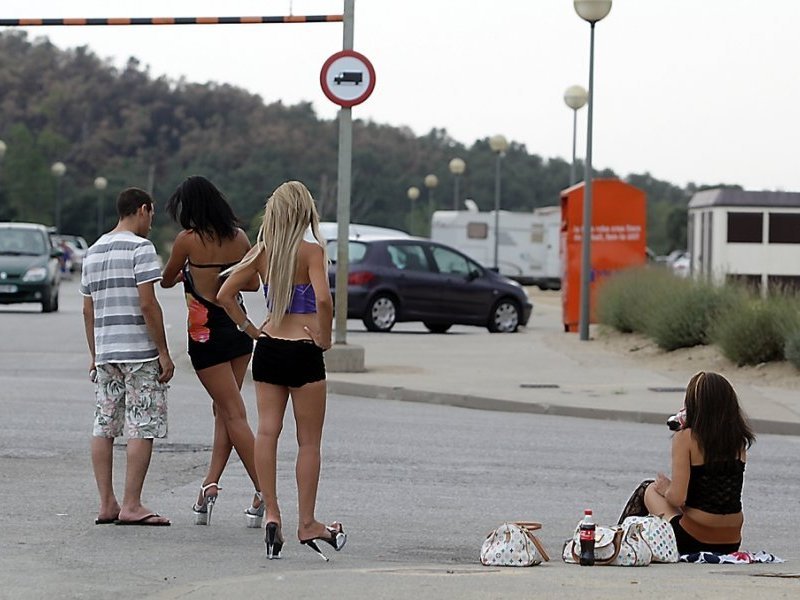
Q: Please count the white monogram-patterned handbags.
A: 3